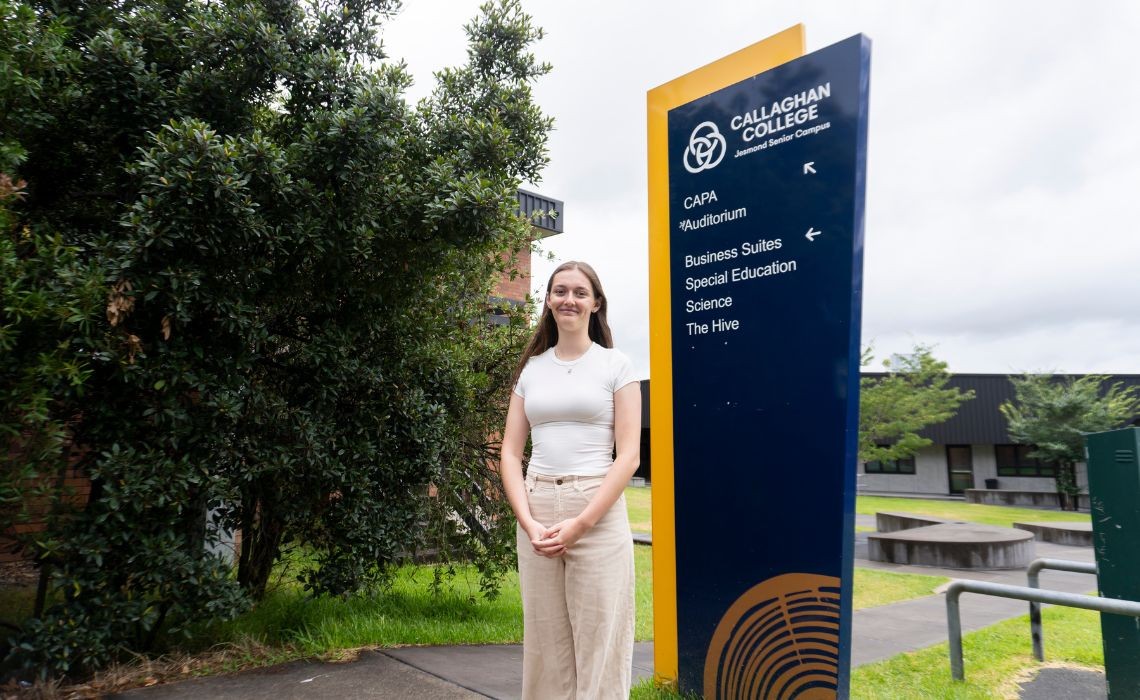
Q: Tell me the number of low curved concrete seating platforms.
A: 3